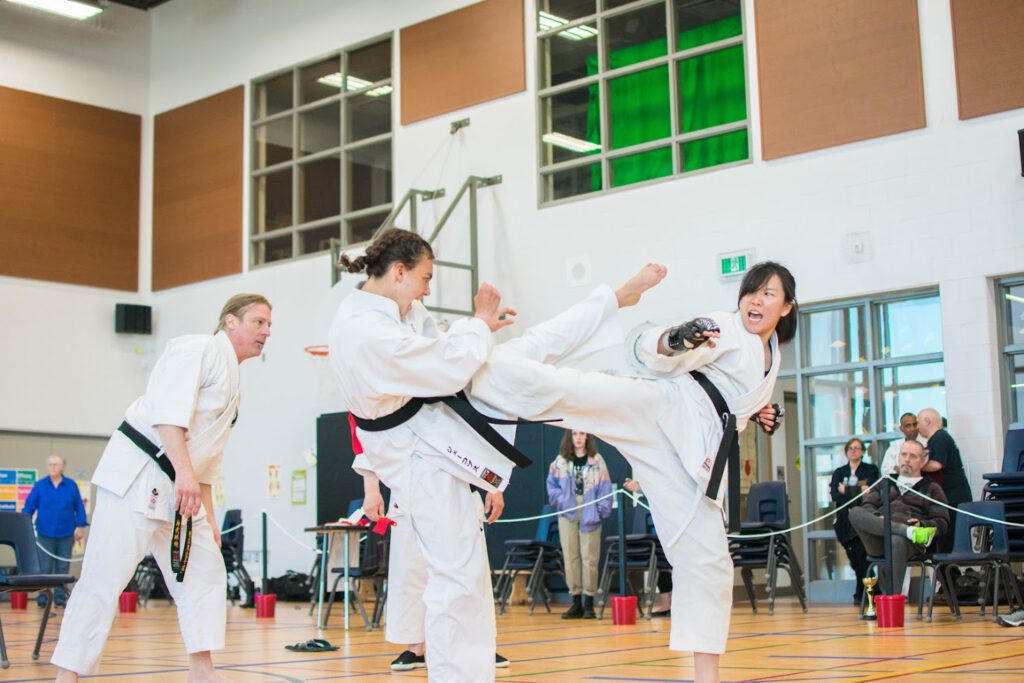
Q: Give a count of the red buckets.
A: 5